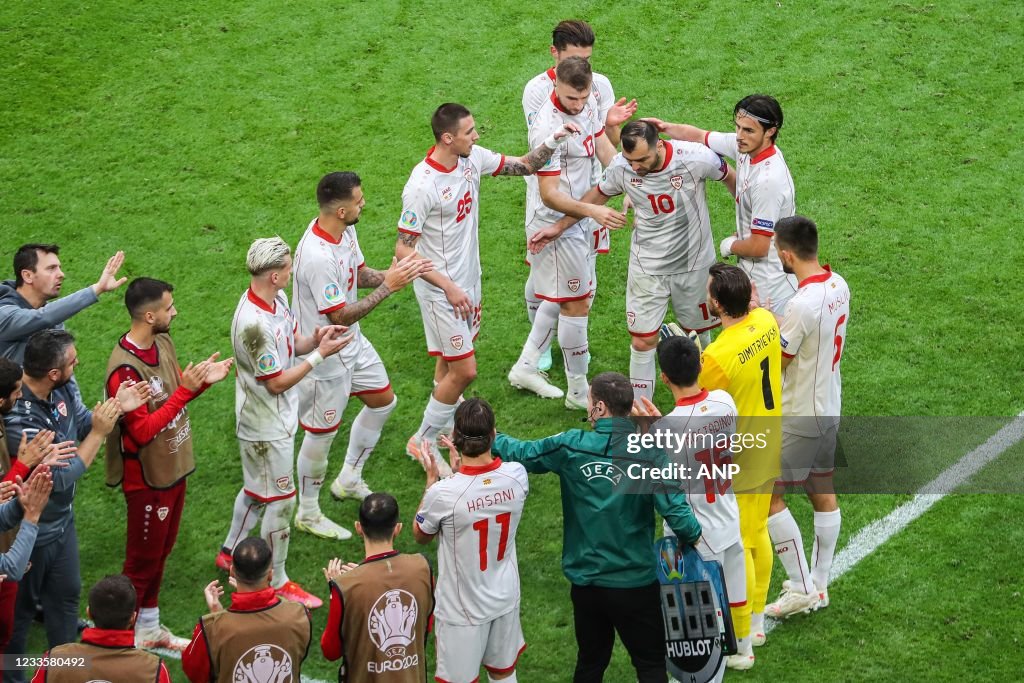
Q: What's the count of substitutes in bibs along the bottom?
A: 3